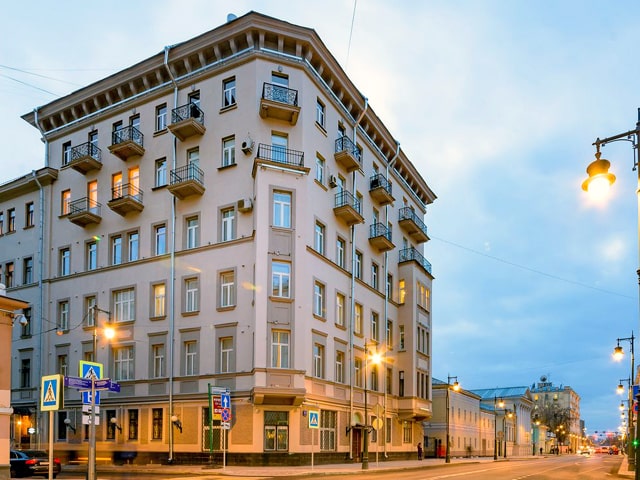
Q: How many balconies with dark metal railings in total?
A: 14